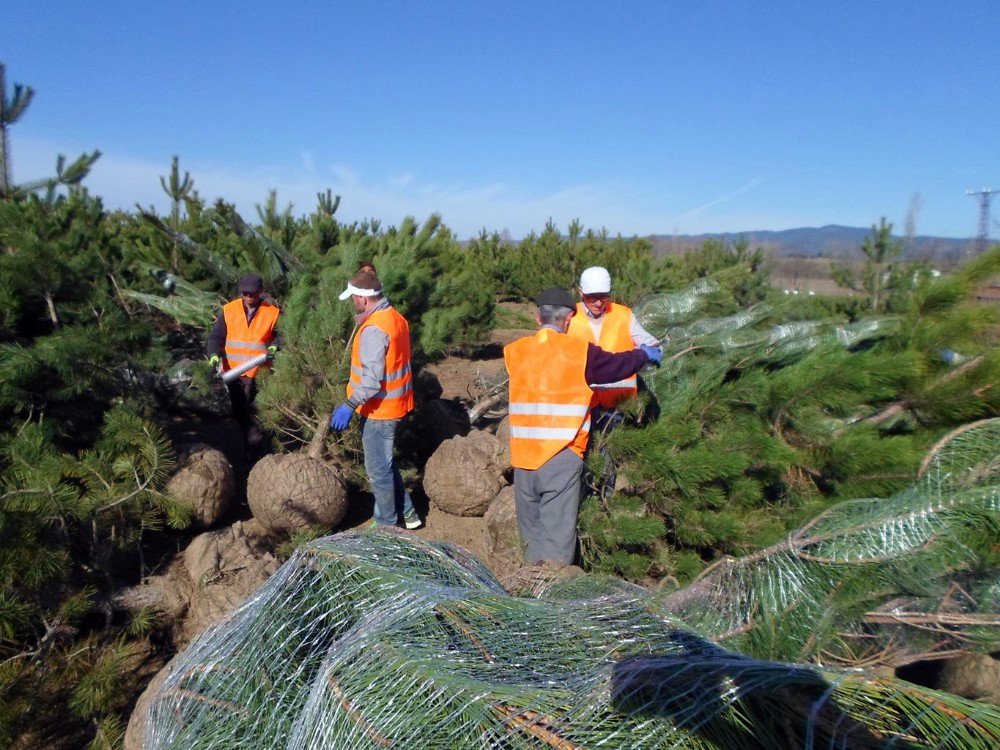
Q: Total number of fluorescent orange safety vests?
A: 4